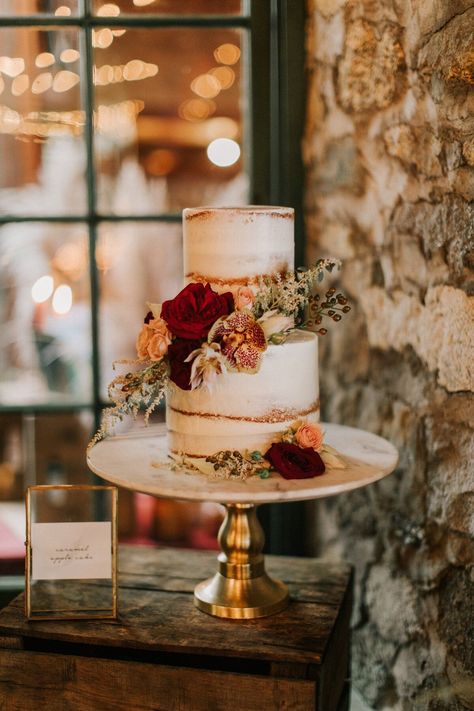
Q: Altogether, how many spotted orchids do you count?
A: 1